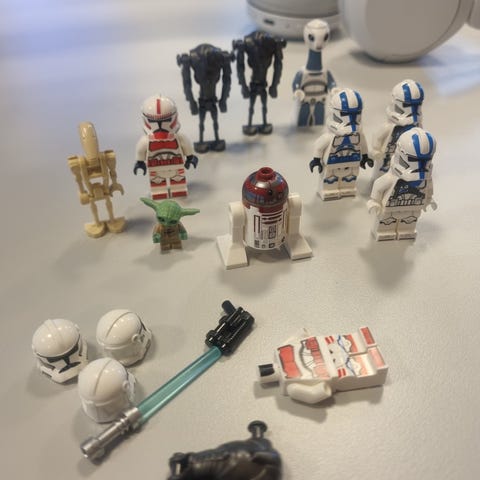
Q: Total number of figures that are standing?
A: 10